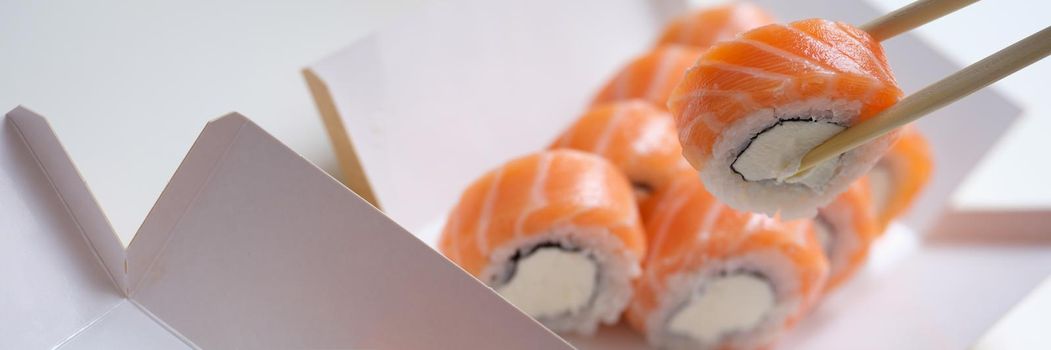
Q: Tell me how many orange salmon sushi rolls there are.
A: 8